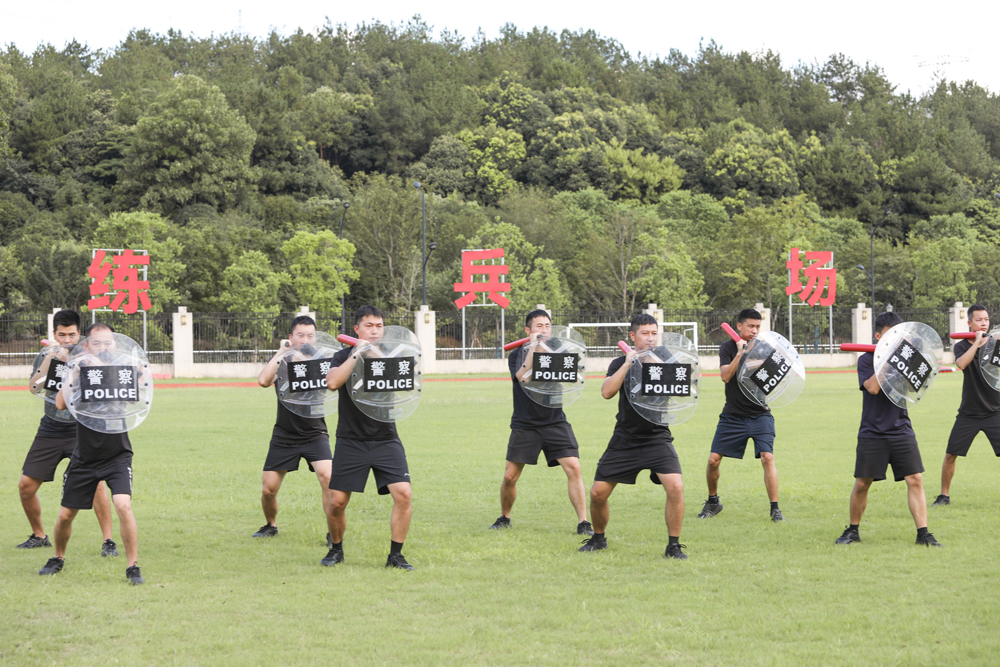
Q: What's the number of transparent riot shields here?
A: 9